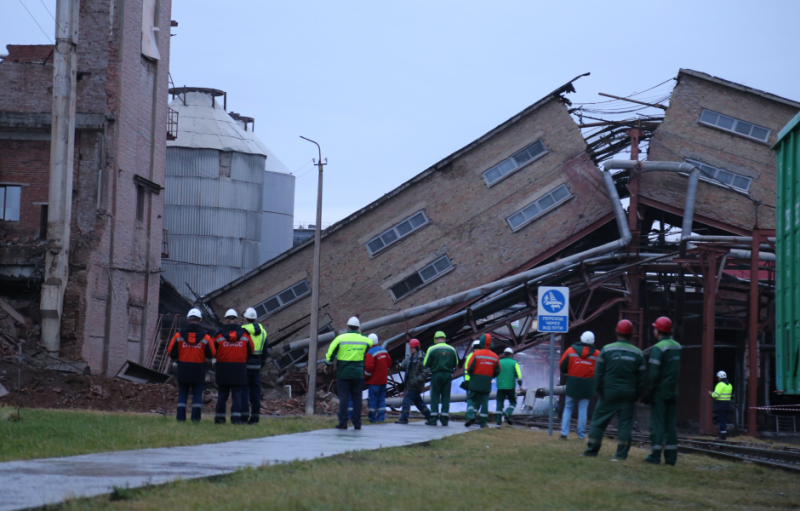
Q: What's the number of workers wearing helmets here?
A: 13